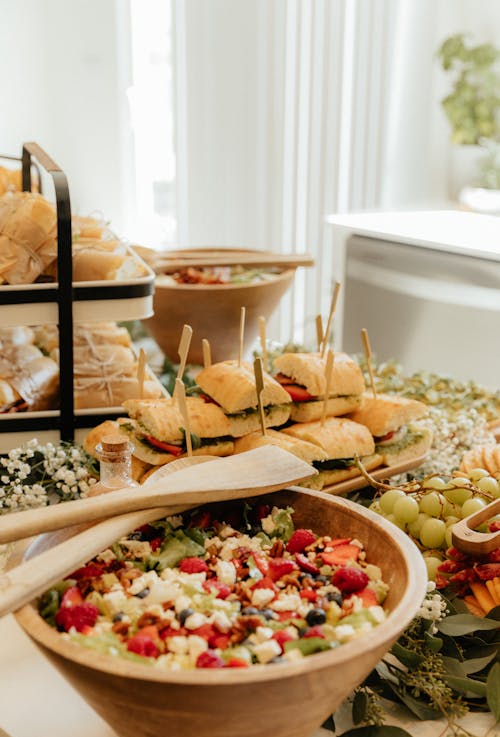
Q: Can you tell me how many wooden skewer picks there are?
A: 11